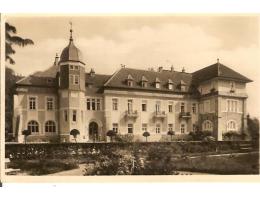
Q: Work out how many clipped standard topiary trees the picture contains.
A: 5